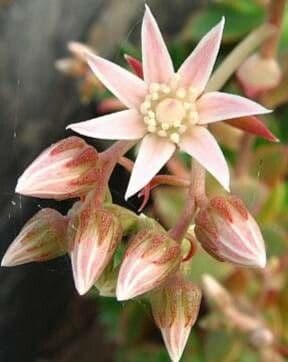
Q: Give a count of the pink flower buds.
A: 6